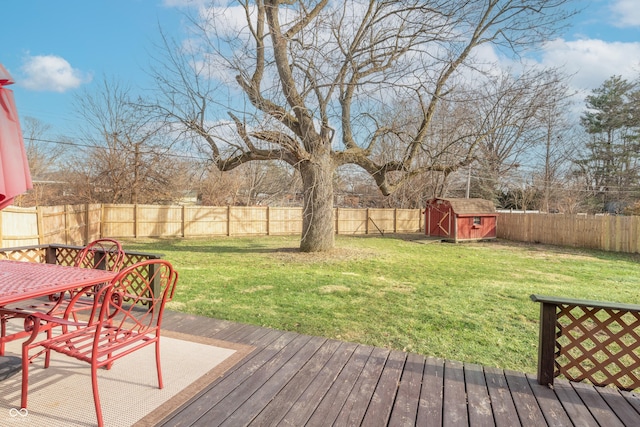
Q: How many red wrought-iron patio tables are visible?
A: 1